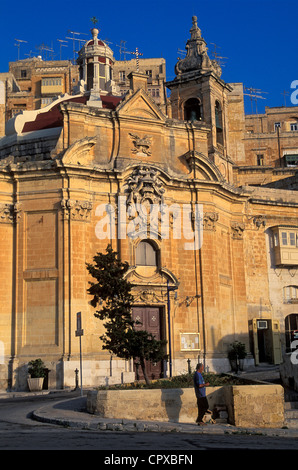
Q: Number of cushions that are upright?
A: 0